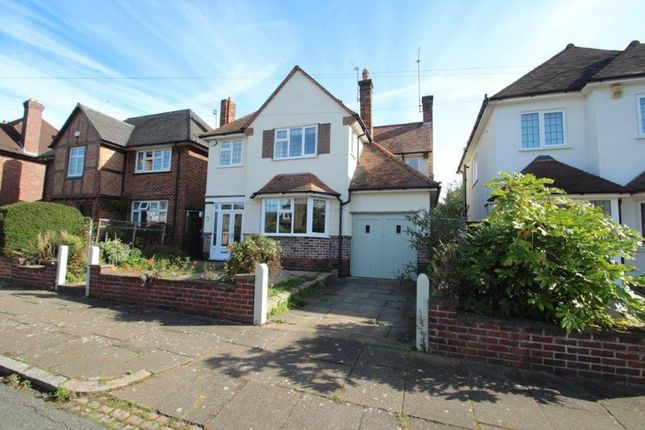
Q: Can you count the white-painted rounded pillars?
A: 4